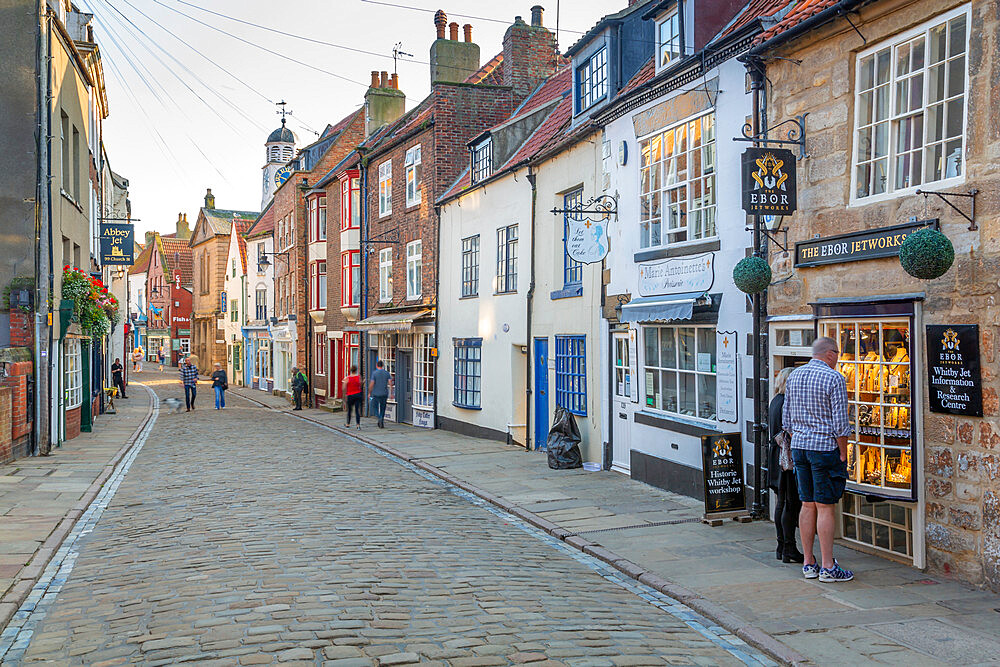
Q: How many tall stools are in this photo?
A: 0